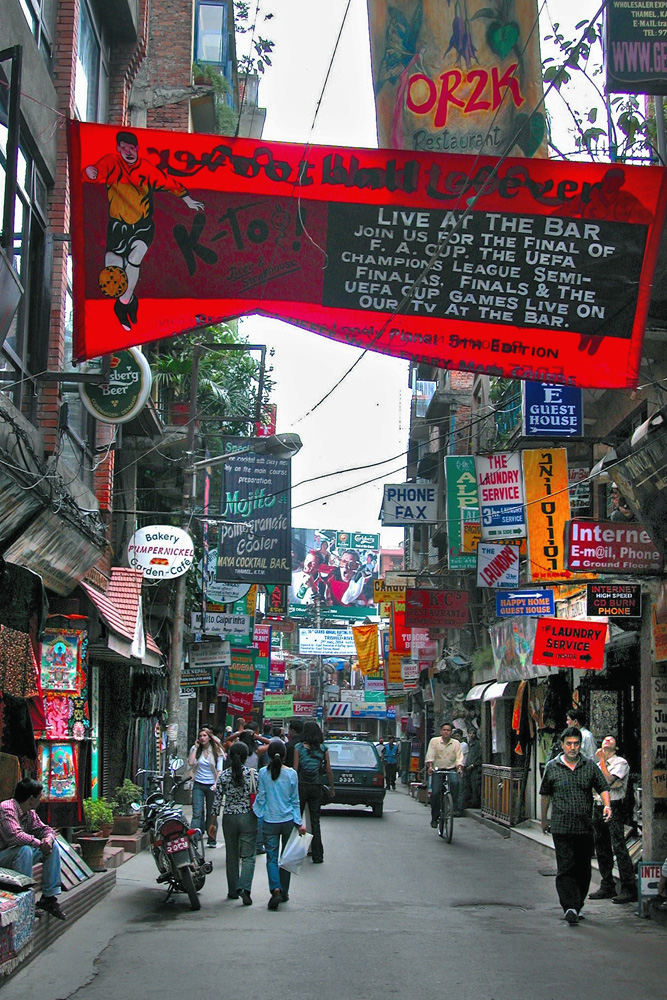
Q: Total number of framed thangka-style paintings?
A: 2